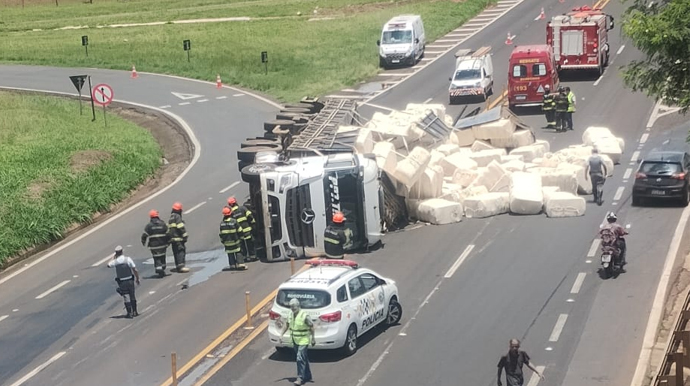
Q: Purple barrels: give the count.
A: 0